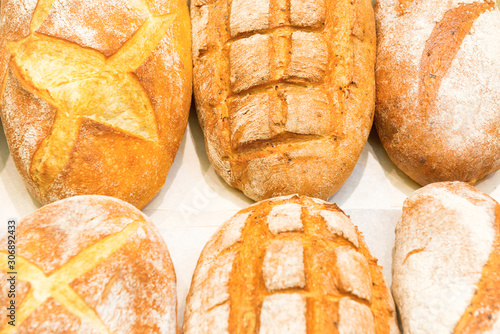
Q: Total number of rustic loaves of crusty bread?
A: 6